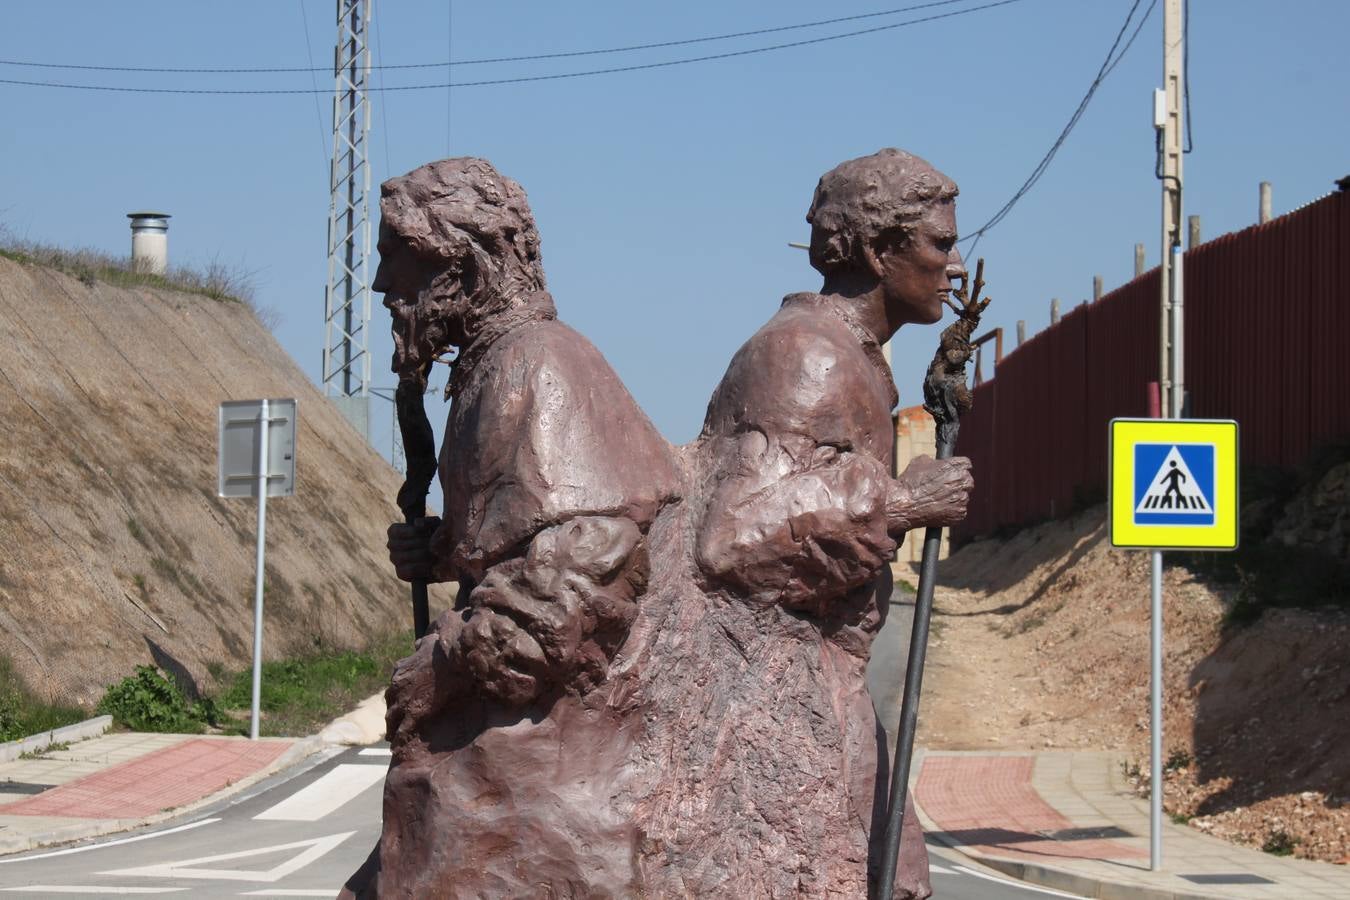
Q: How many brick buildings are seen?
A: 1